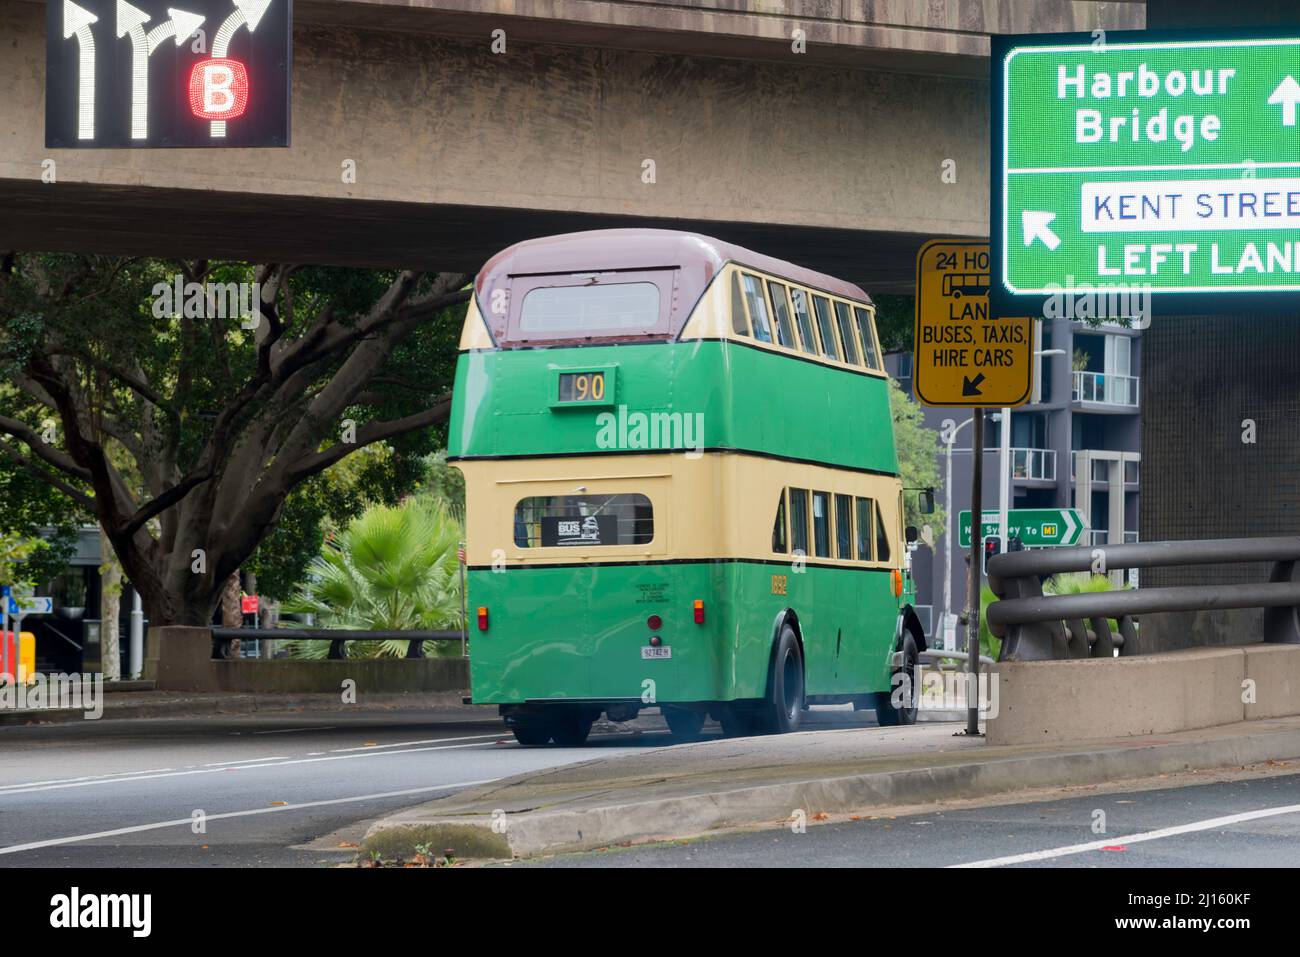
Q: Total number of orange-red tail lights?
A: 2